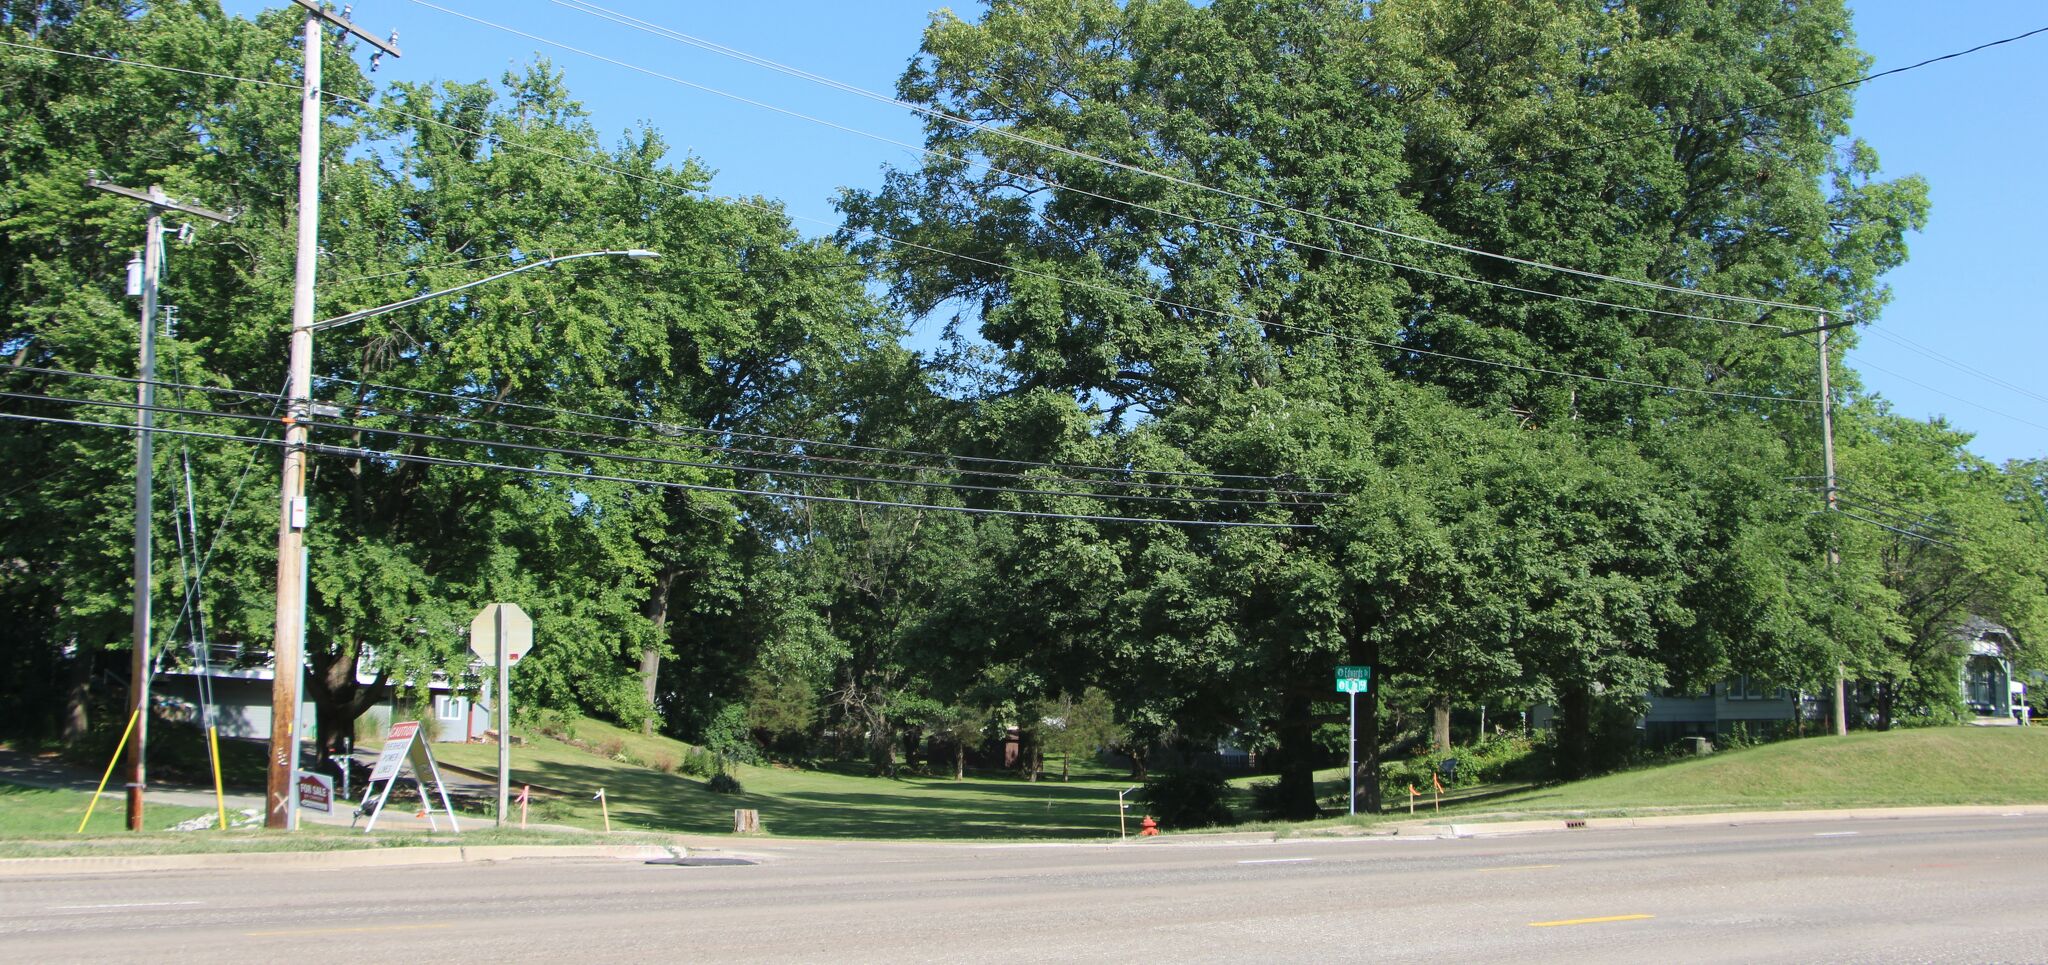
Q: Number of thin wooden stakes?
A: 5